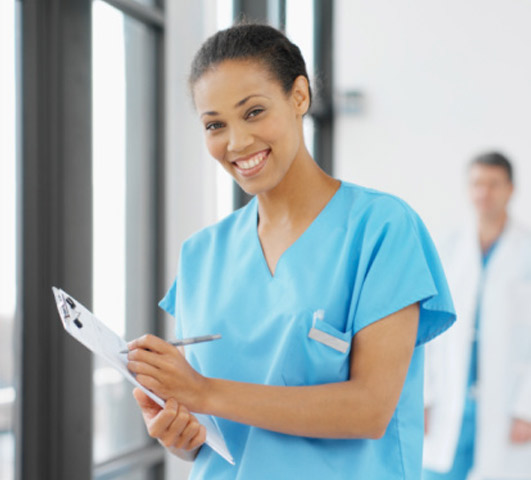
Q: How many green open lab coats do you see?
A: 0